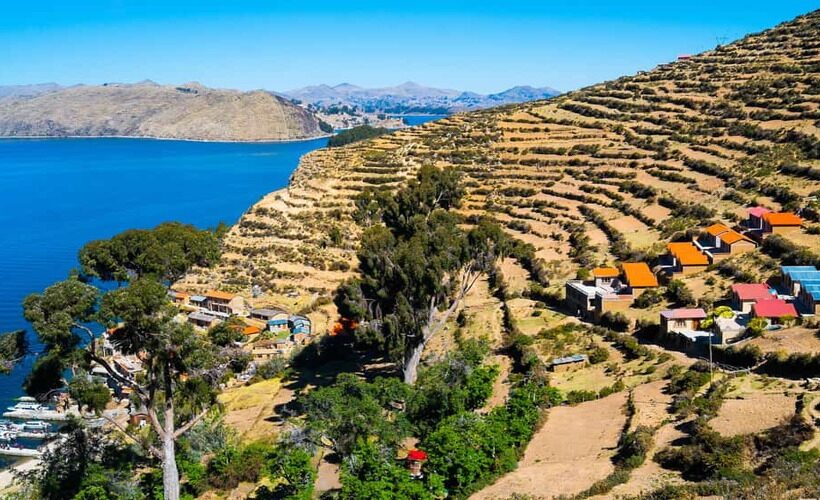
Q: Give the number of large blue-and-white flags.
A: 0